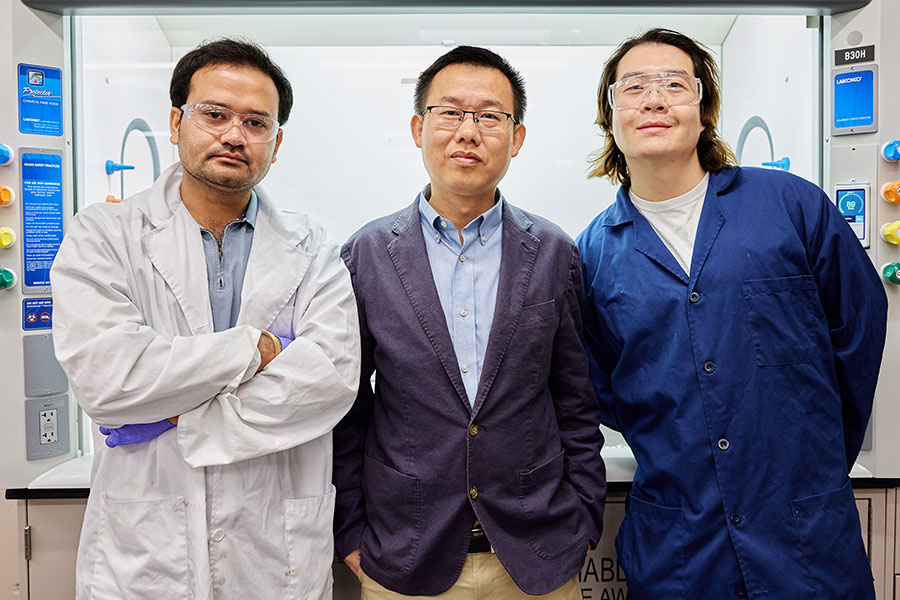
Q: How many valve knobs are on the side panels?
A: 8